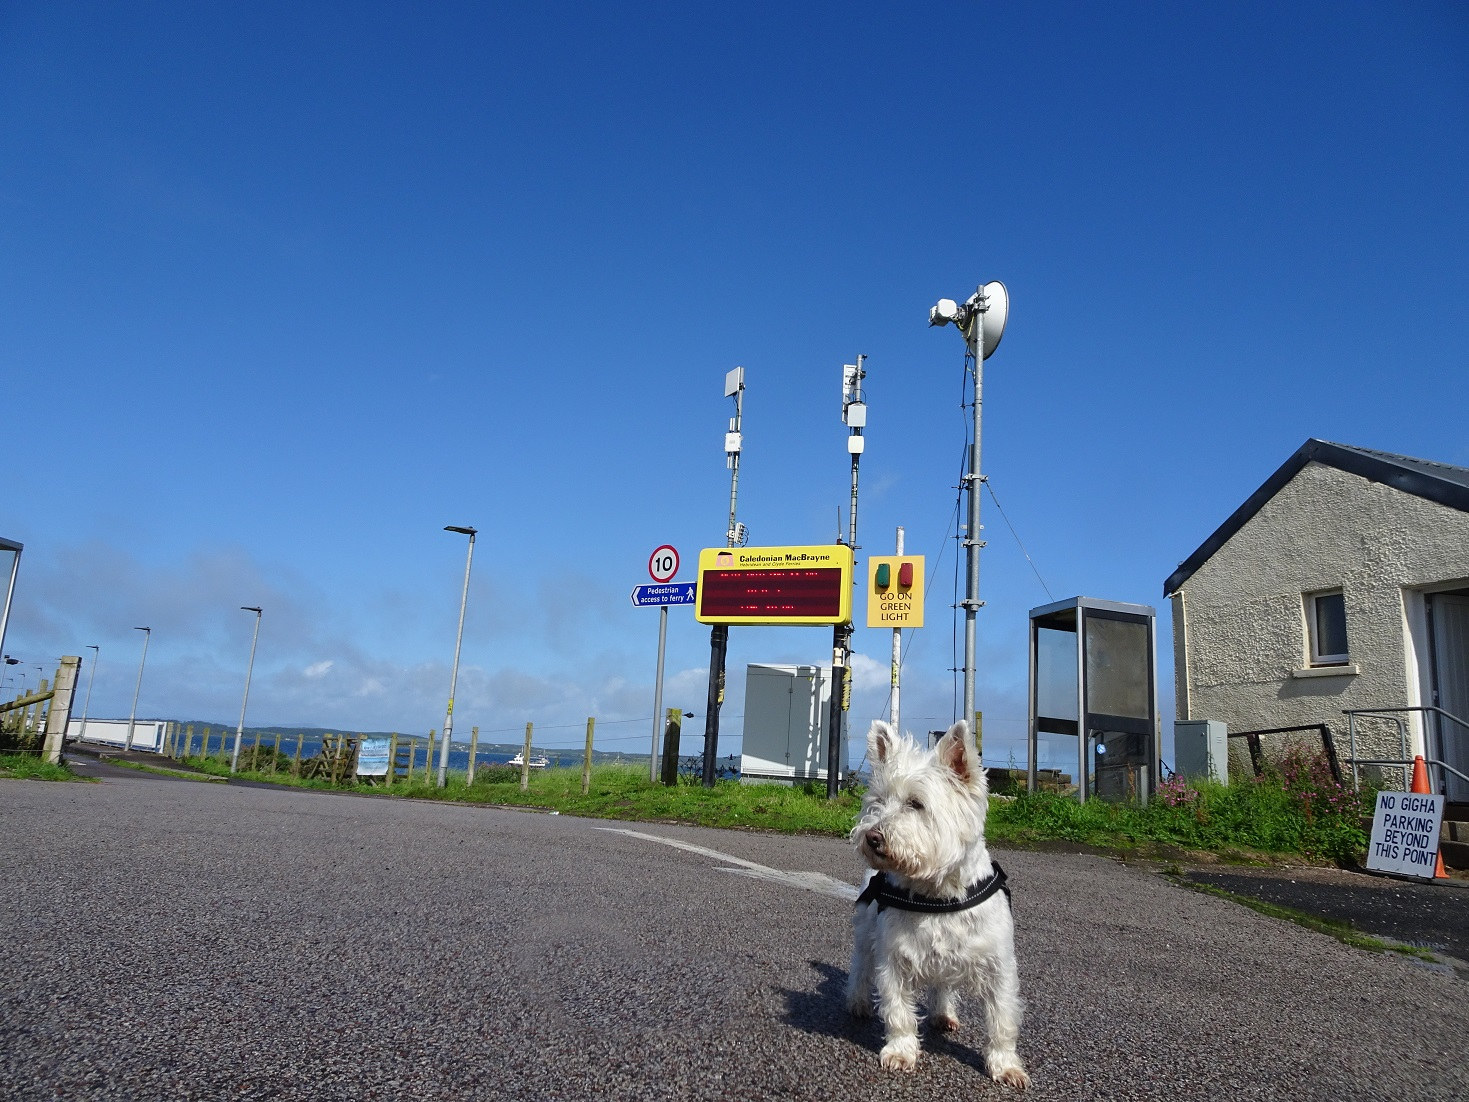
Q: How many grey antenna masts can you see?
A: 3